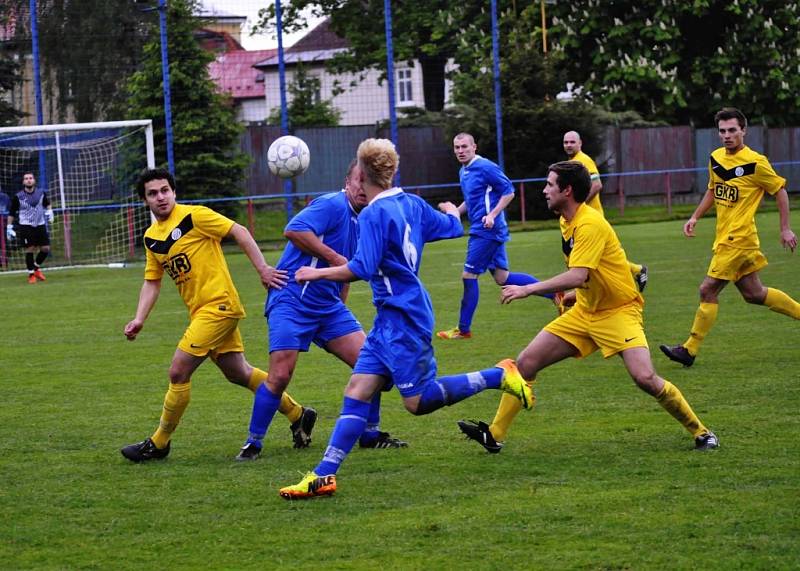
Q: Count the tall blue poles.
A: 5